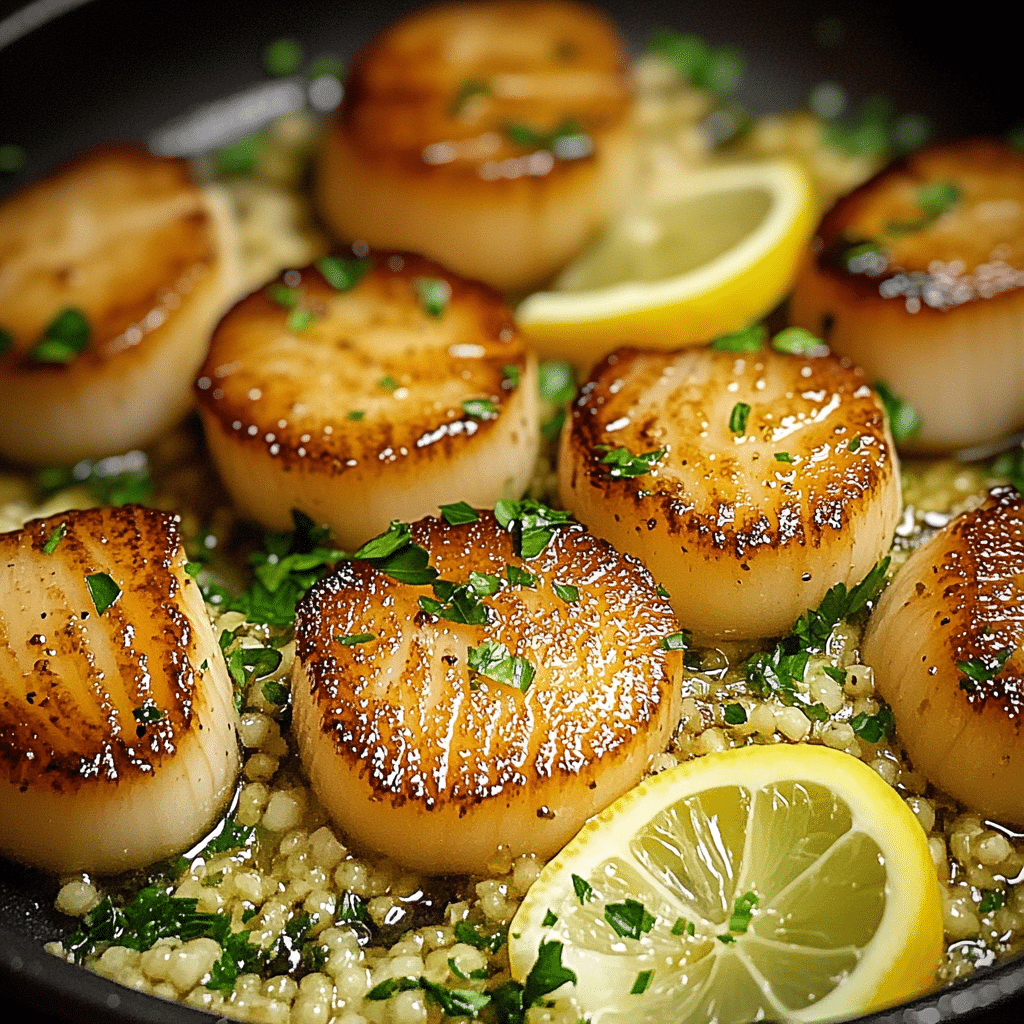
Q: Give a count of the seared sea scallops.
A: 8